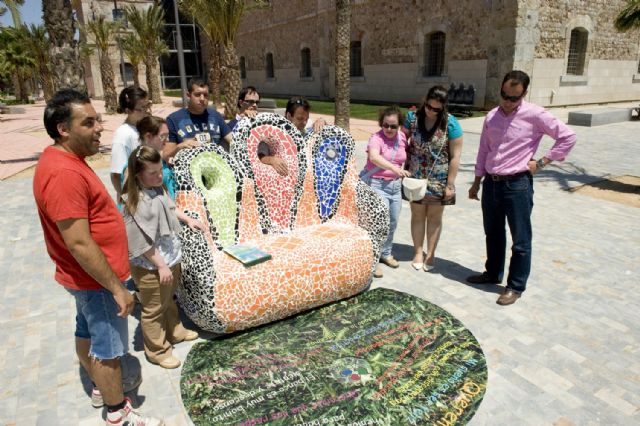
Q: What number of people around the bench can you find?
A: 10